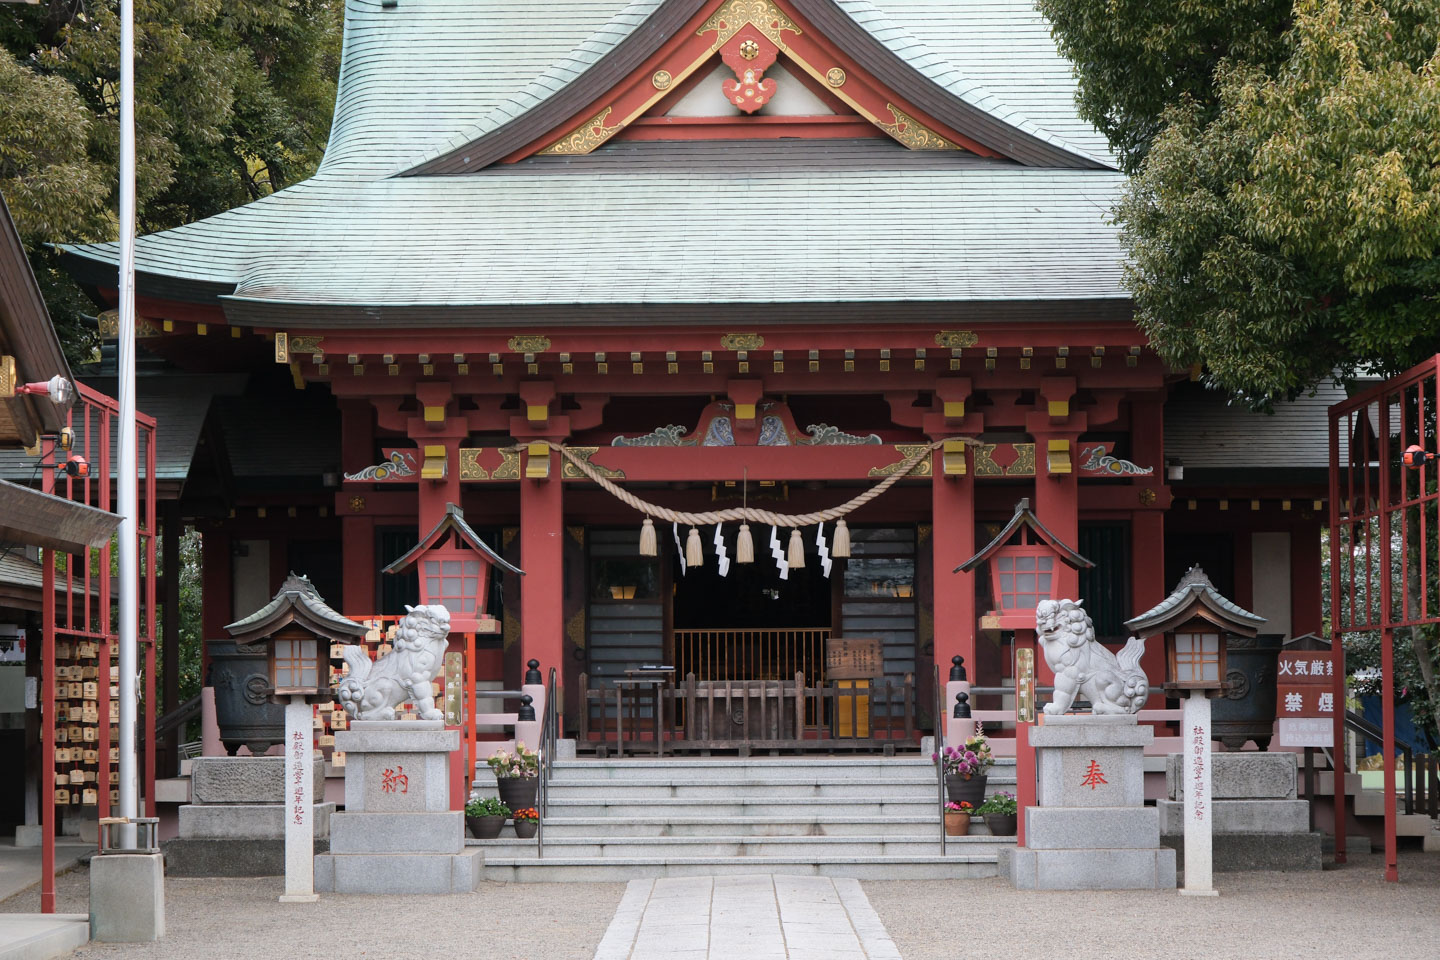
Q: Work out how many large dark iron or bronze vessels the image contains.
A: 2